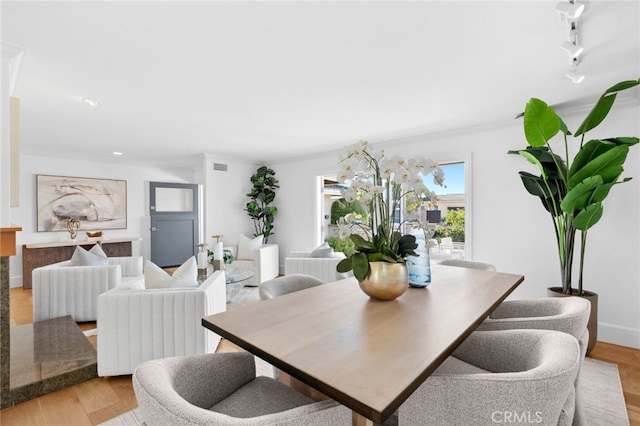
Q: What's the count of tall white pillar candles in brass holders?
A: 2